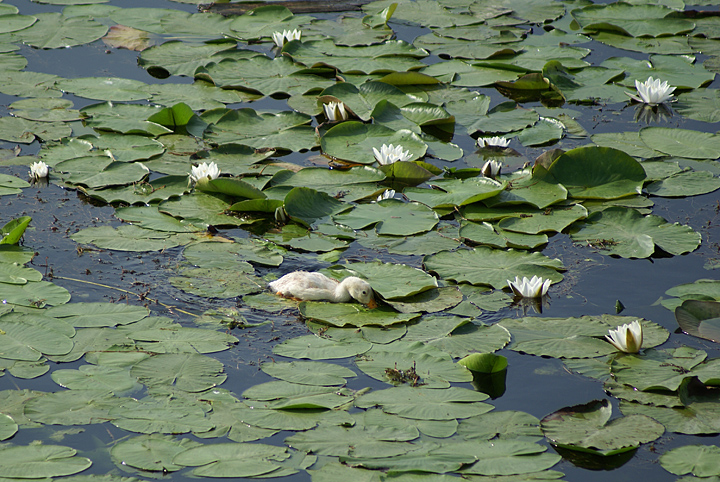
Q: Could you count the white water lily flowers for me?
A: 11